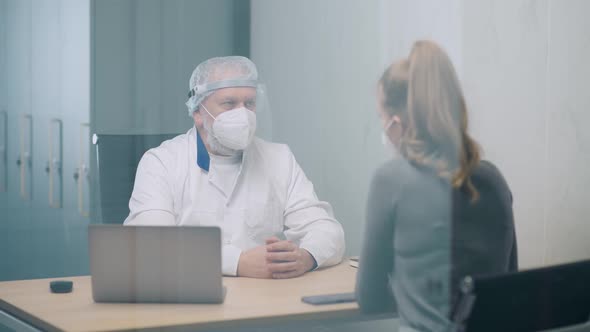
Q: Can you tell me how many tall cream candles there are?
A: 0